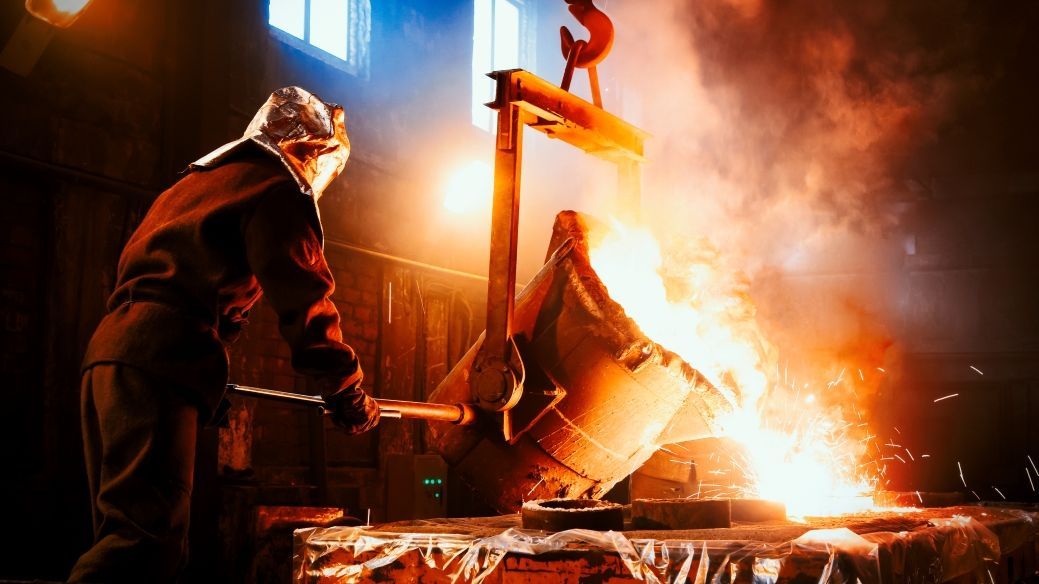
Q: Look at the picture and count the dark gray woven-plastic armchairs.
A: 0